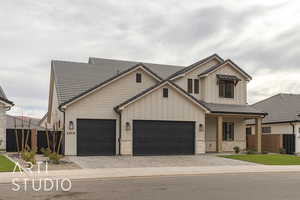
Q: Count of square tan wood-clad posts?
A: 2